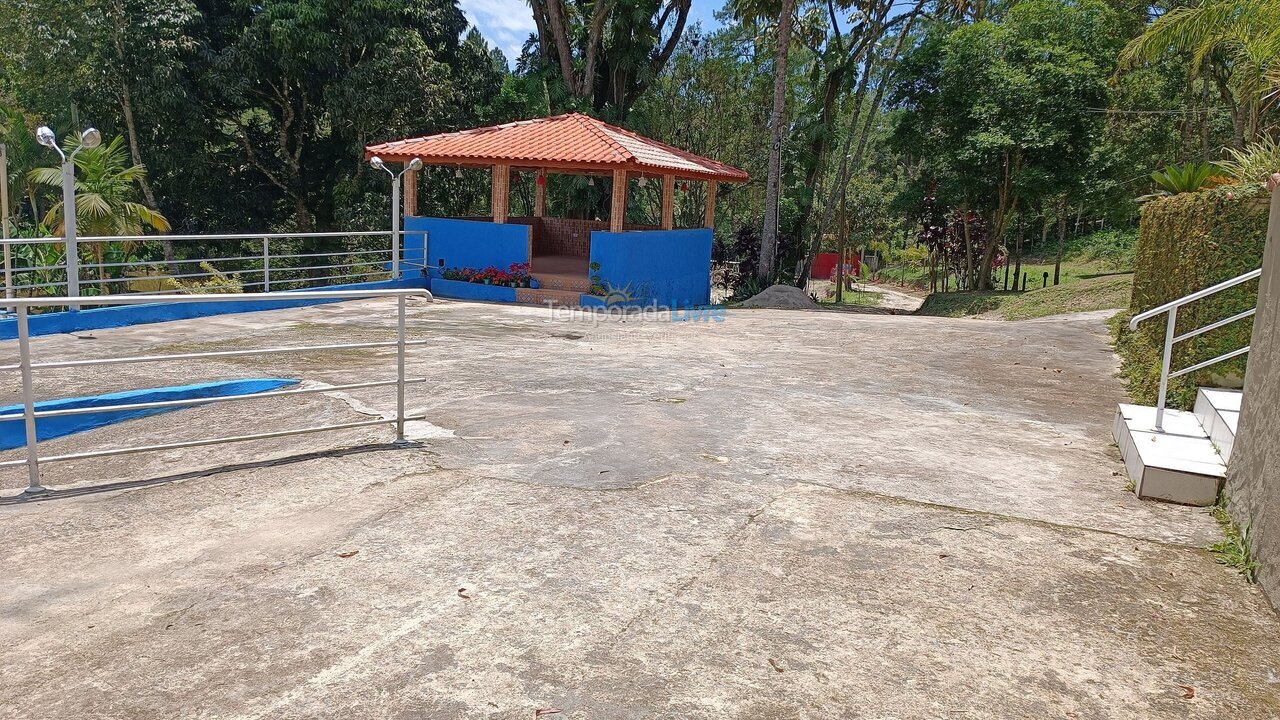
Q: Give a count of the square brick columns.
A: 6